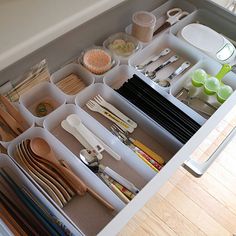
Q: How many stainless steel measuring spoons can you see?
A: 3